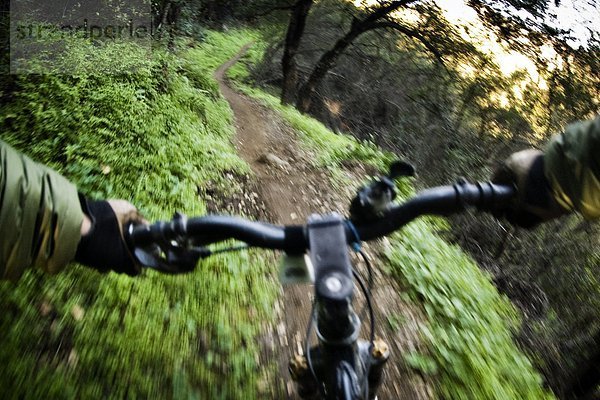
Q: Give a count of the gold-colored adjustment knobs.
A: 2